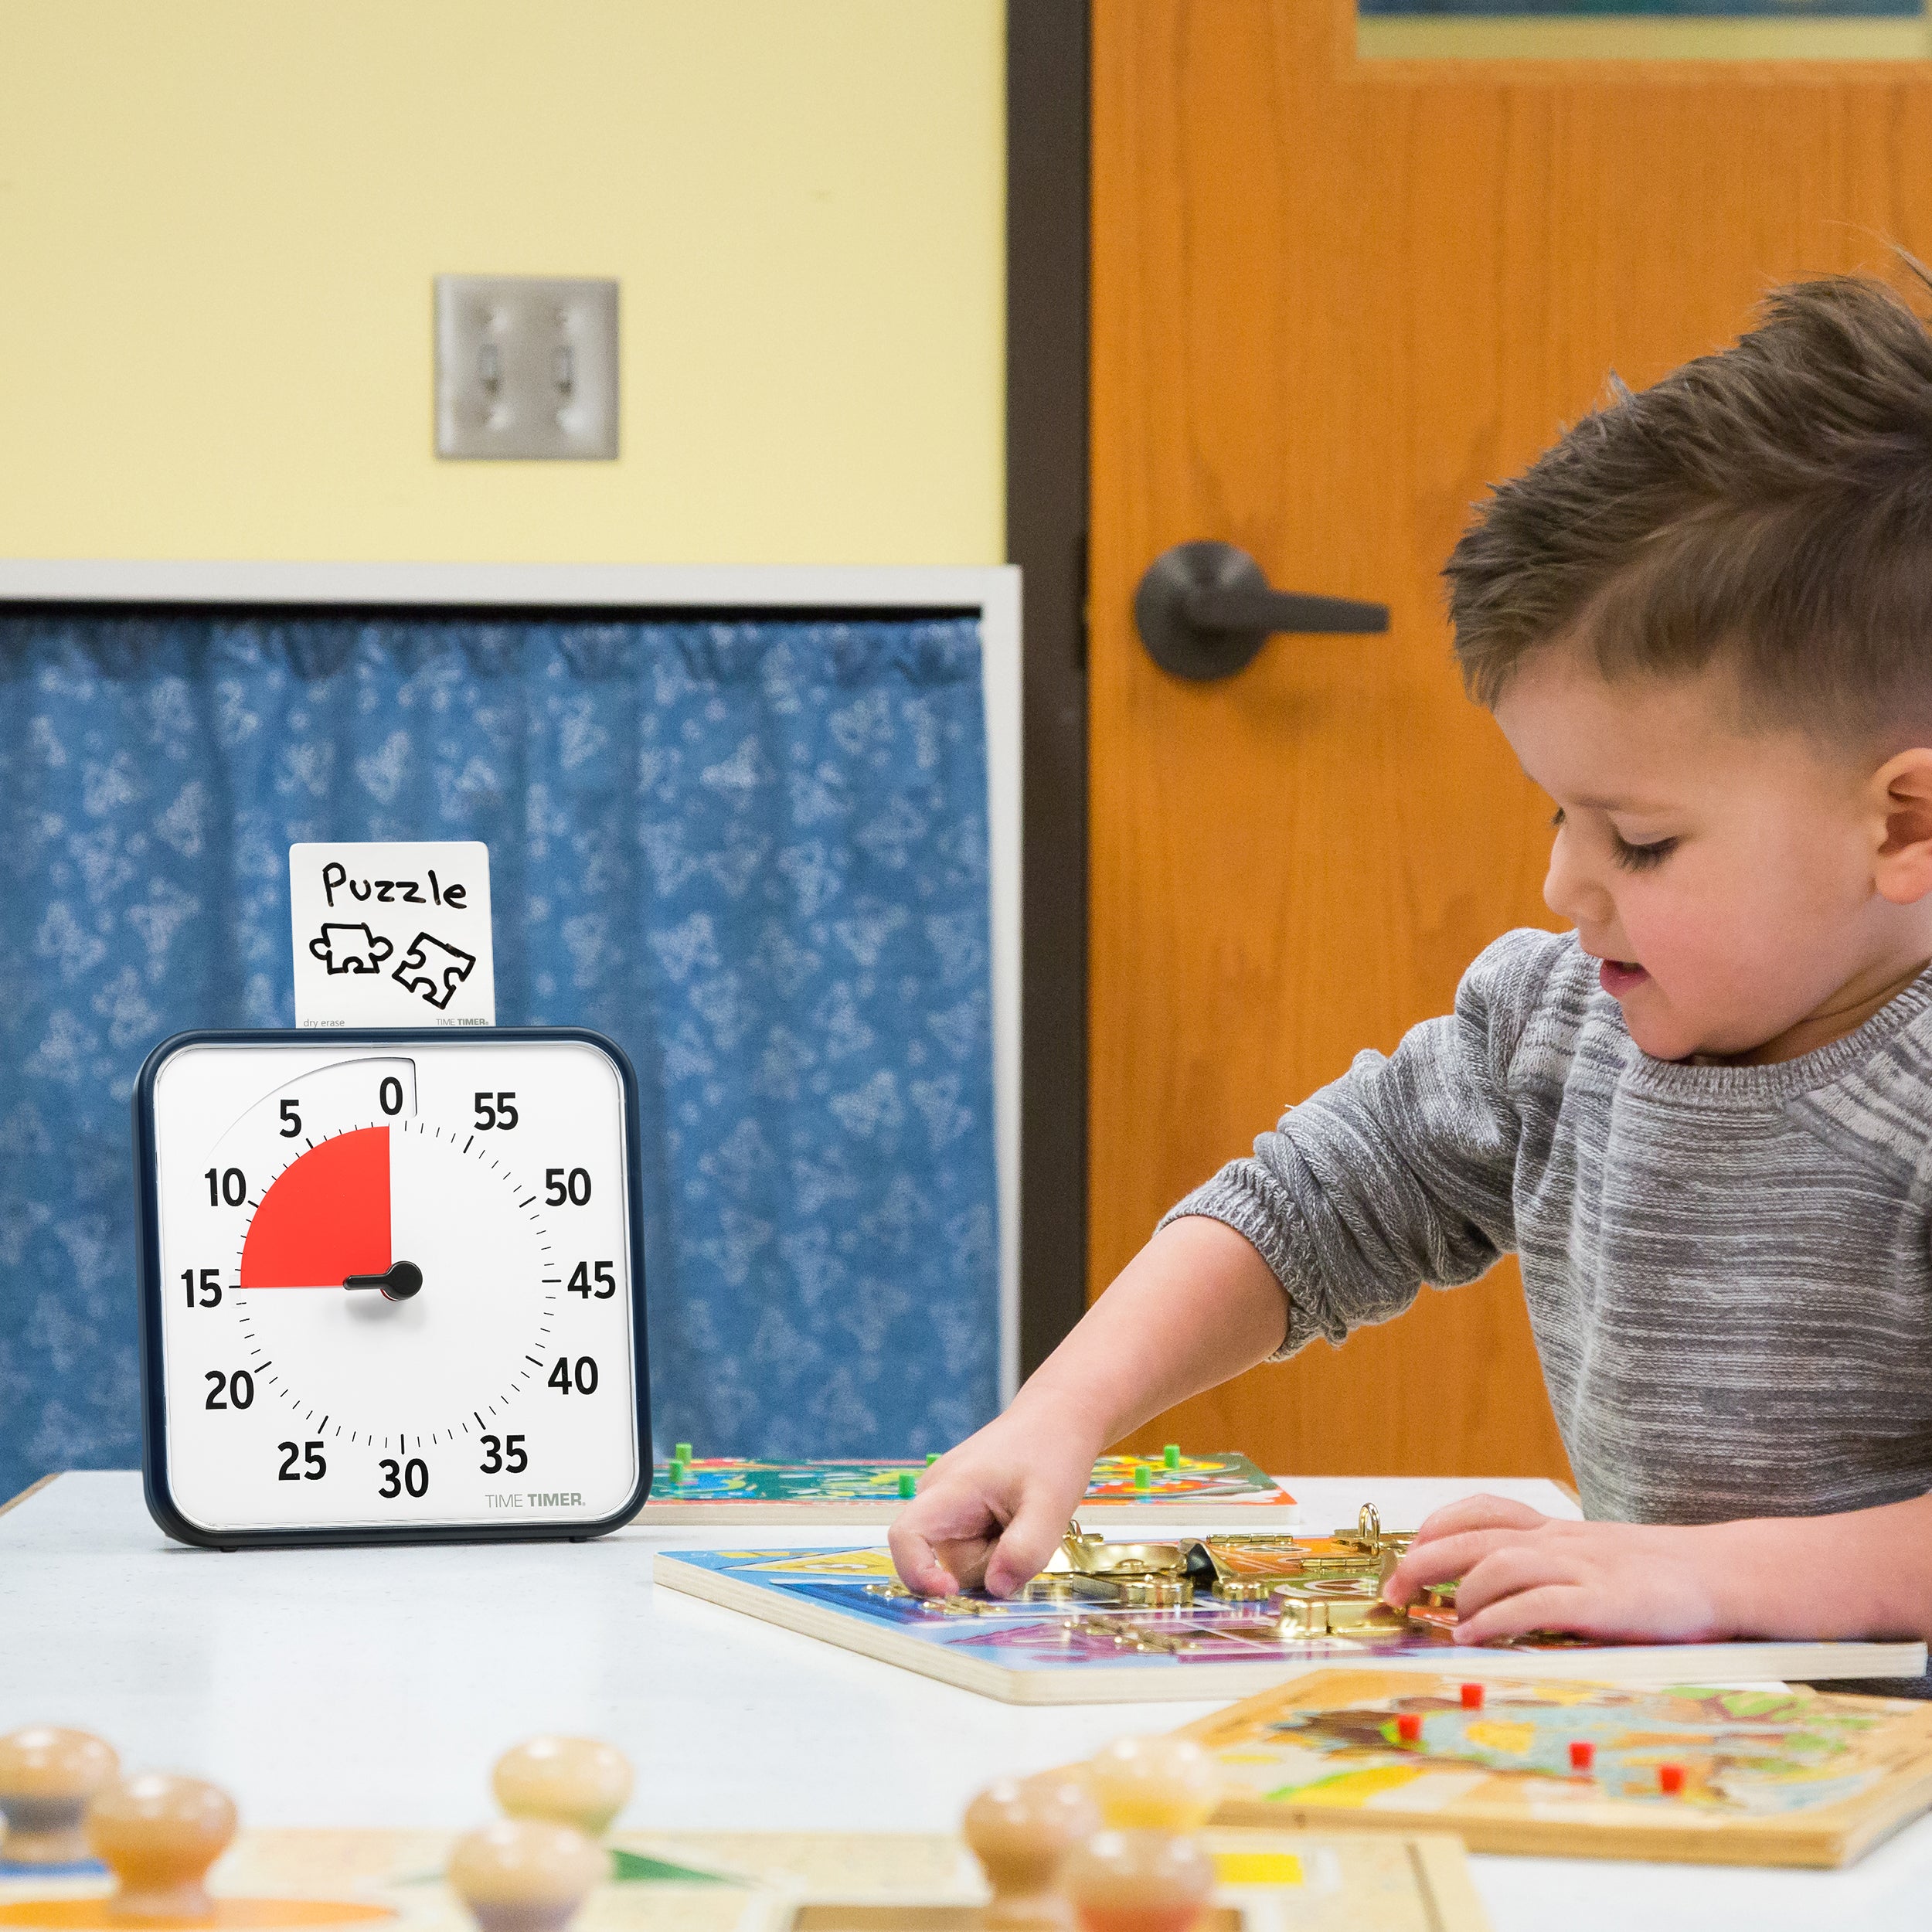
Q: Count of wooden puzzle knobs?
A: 7